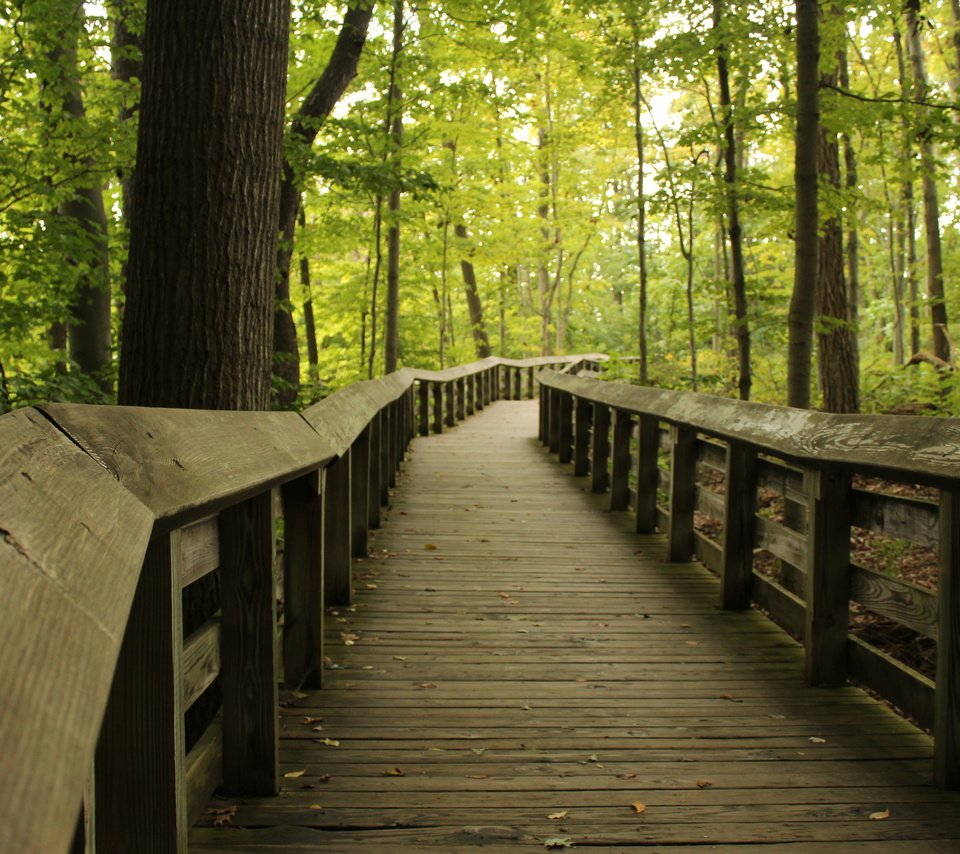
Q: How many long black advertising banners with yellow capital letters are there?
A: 0